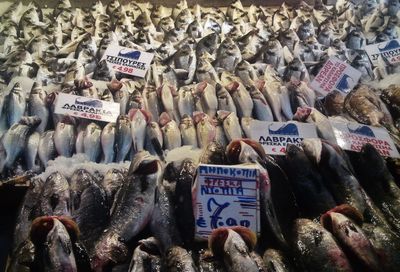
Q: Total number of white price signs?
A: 7